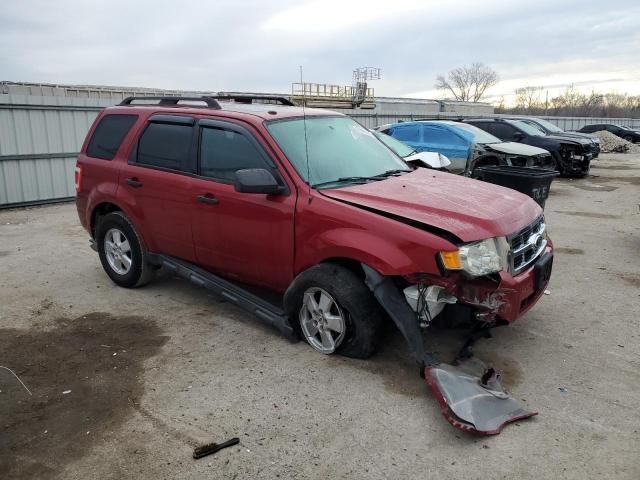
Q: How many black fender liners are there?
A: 1